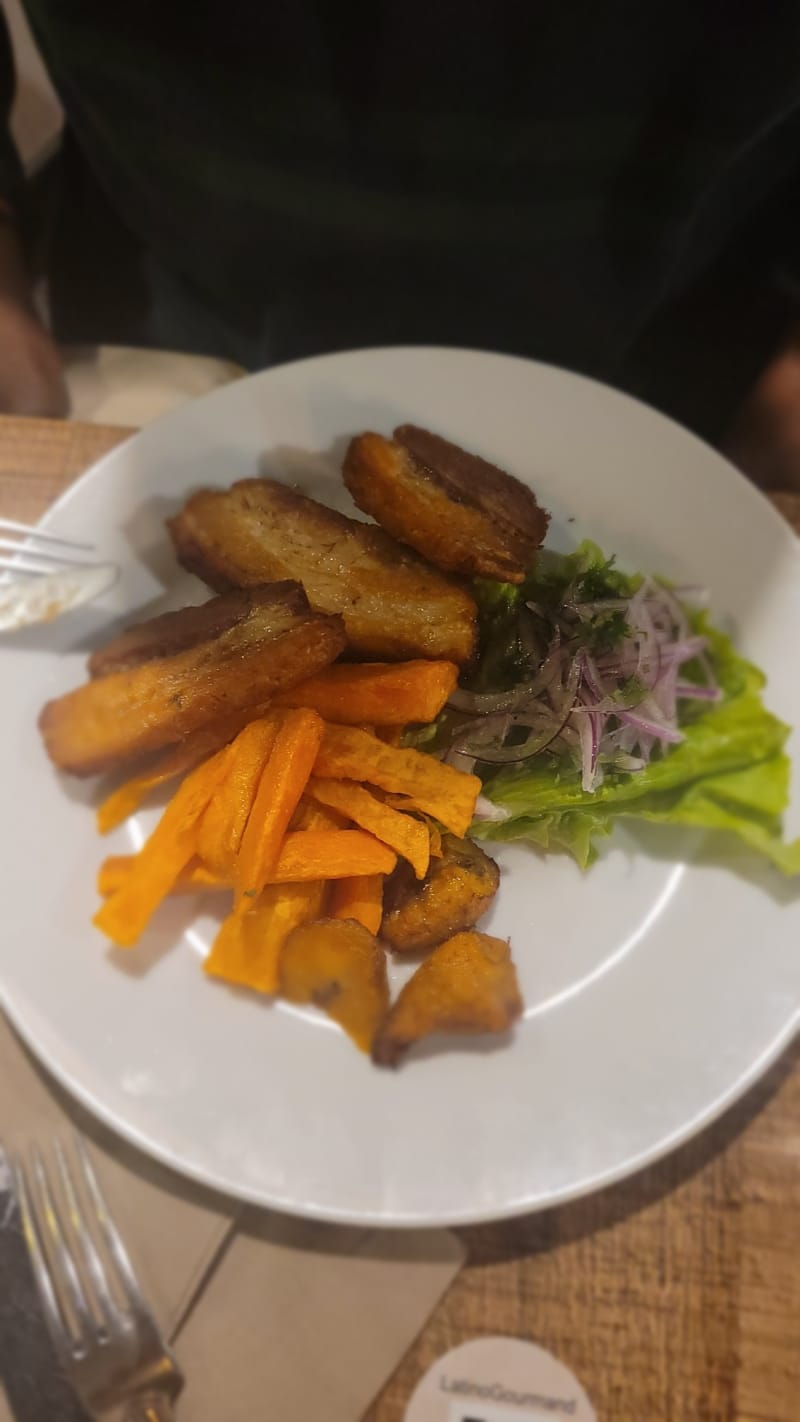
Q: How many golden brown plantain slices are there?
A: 3